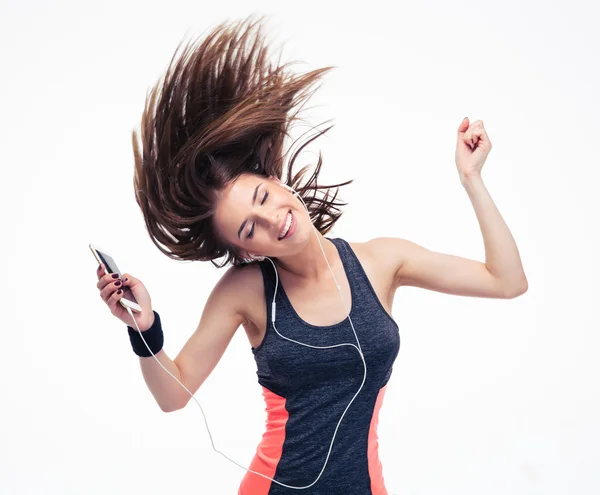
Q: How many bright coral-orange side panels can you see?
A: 2